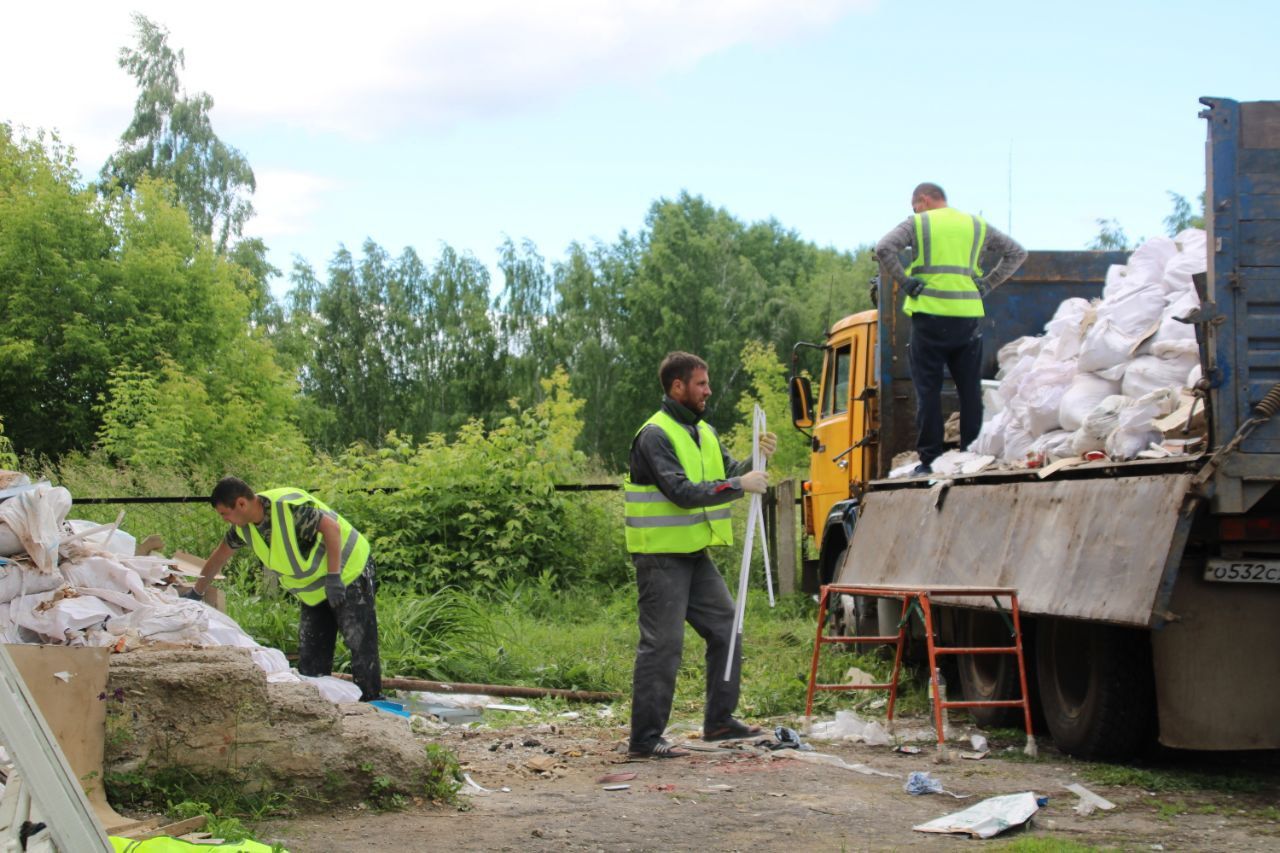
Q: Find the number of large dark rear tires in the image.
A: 2